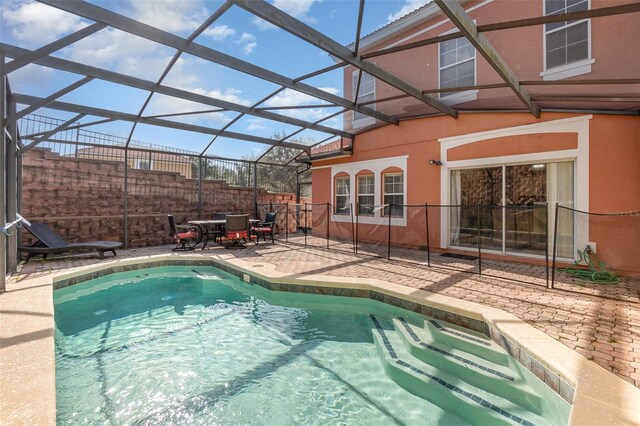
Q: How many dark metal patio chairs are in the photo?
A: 4